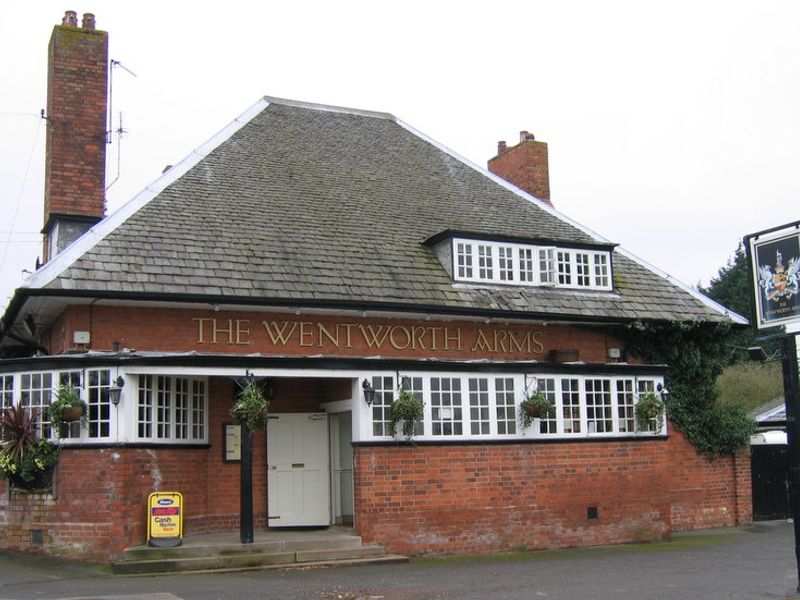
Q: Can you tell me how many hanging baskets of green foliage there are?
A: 5